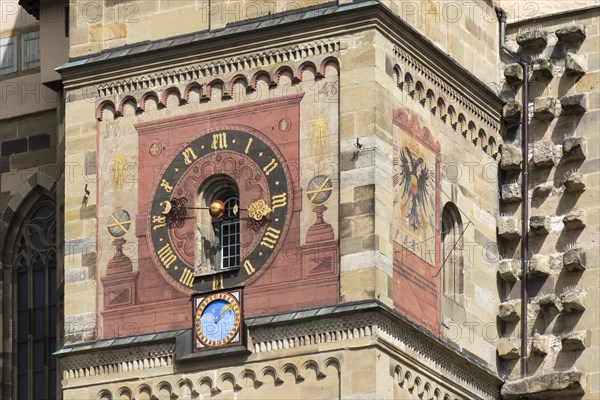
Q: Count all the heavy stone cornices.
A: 2